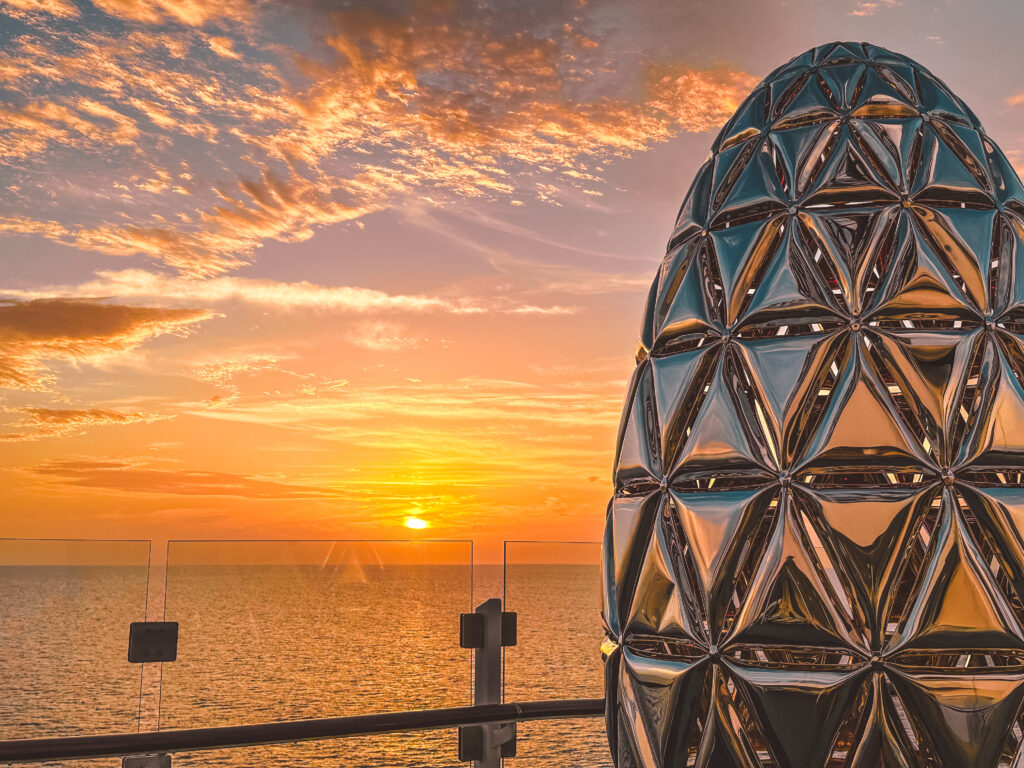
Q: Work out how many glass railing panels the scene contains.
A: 3